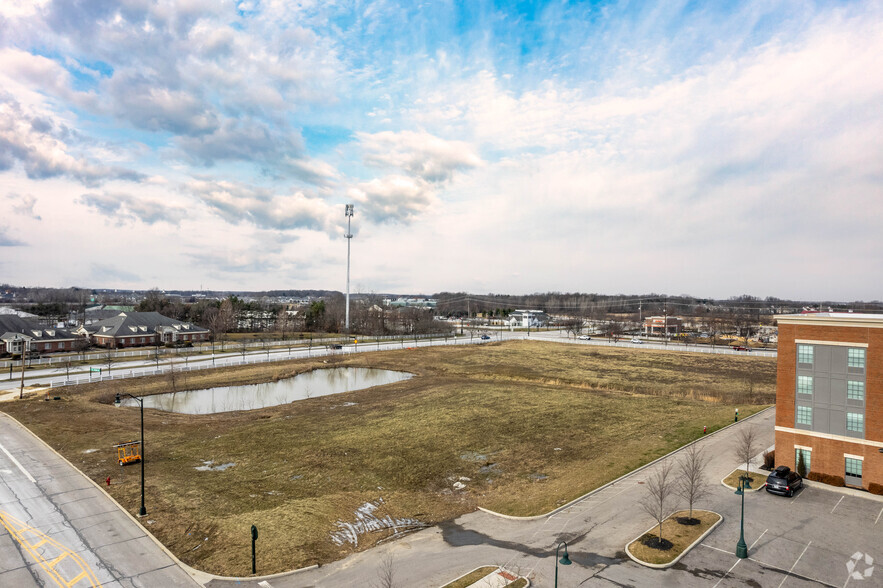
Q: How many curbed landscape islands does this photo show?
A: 3